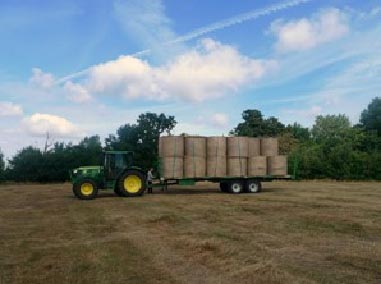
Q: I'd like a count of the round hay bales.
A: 12